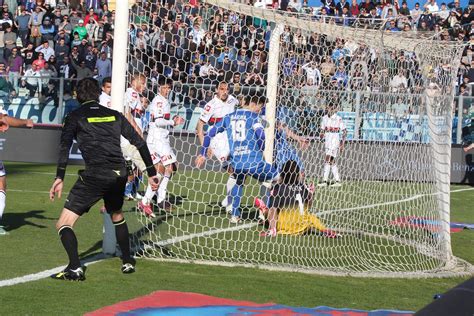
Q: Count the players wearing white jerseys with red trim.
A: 5